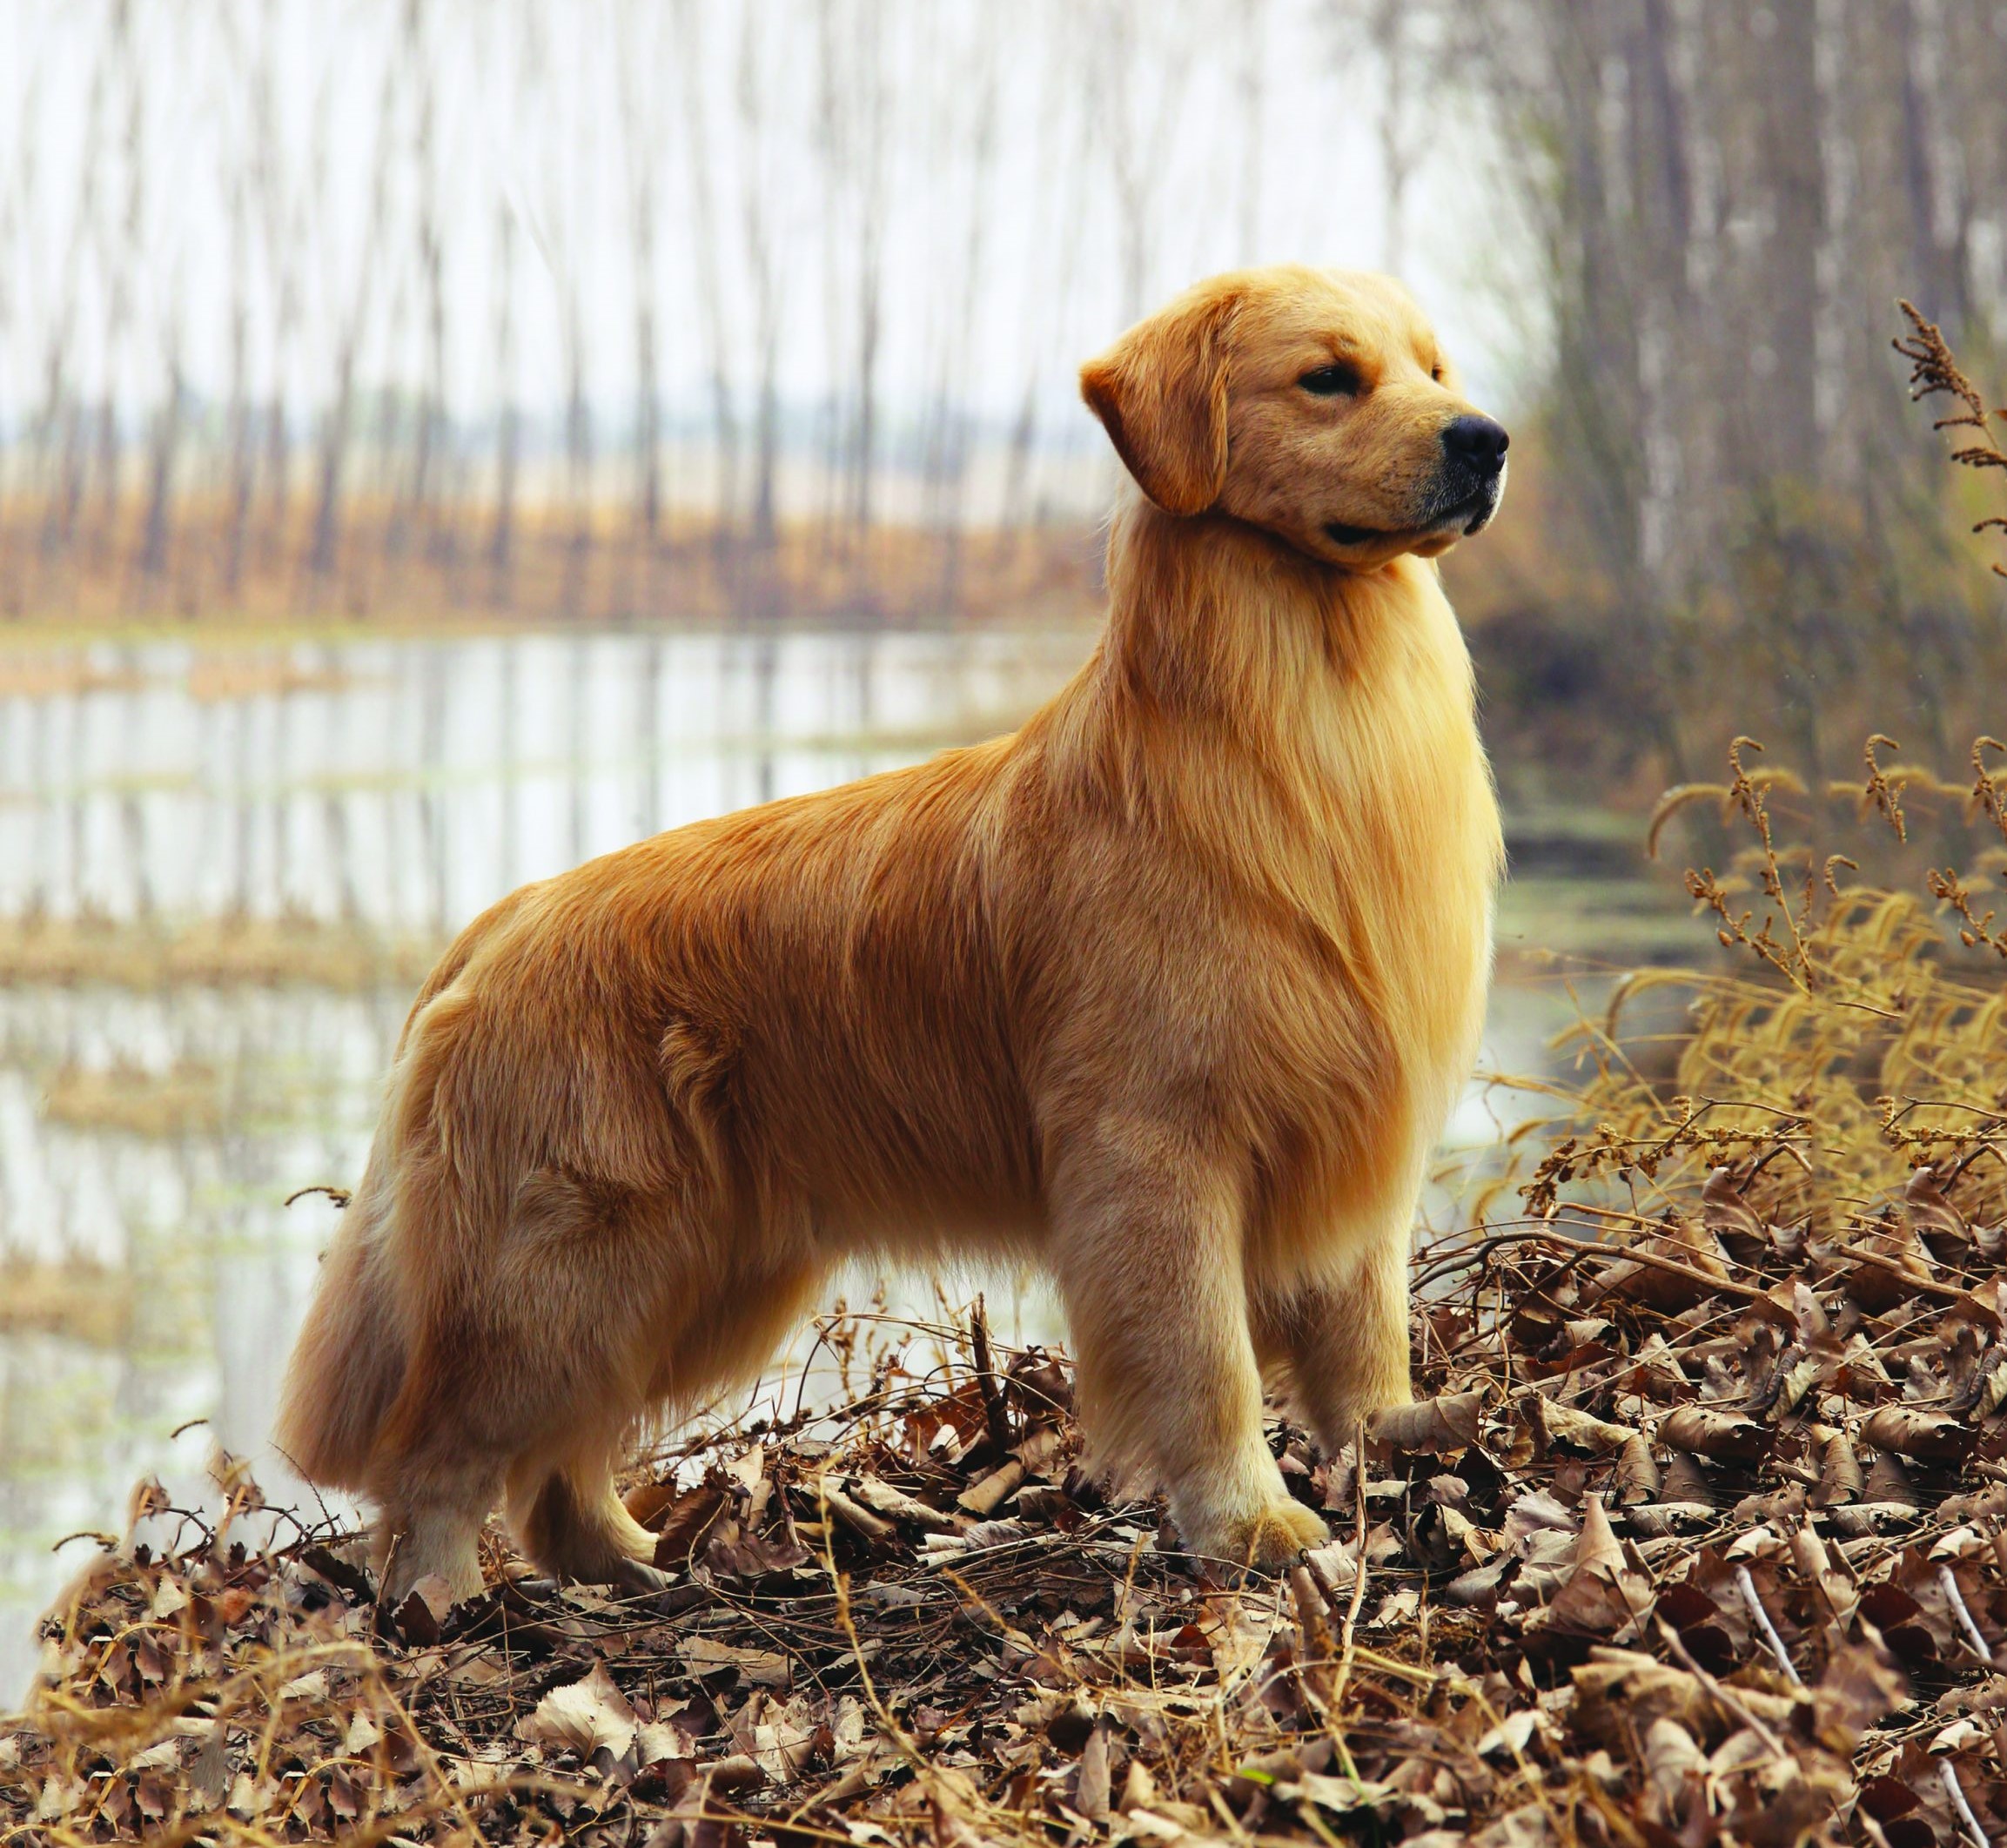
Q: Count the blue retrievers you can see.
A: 0